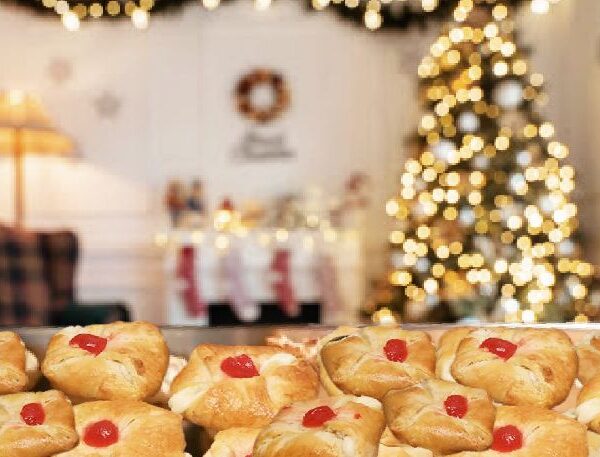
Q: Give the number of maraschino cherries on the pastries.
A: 9